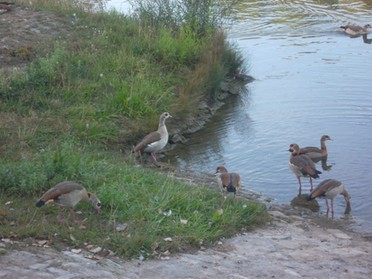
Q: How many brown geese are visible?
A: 7